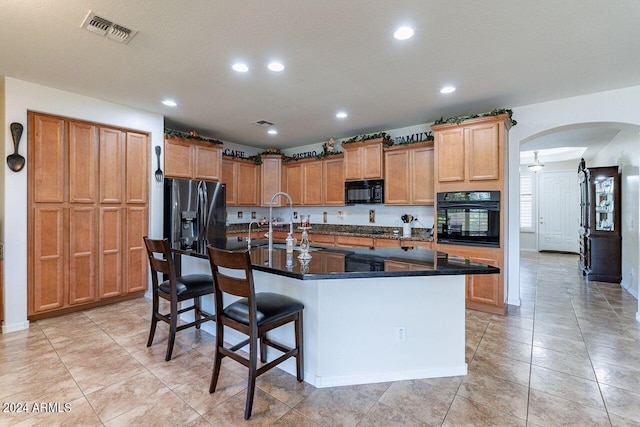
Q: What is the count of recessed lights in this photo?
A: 7